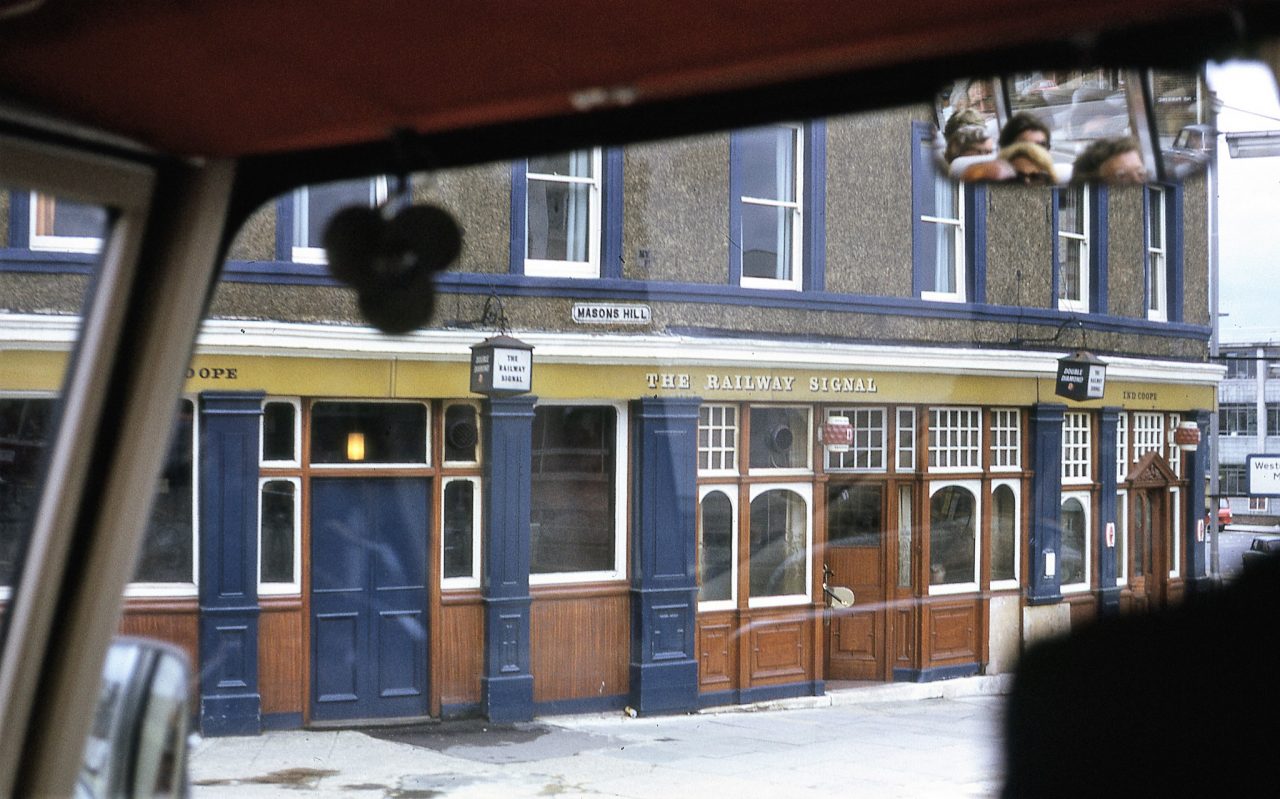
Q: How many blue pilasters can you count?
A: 6